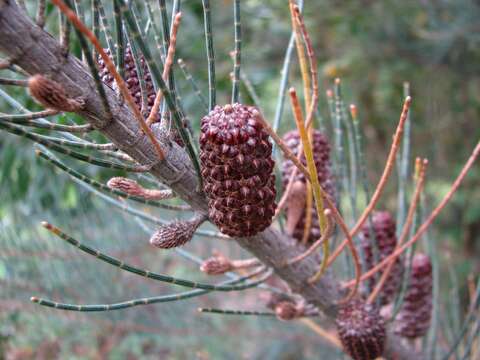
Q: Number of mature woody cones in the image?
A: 6